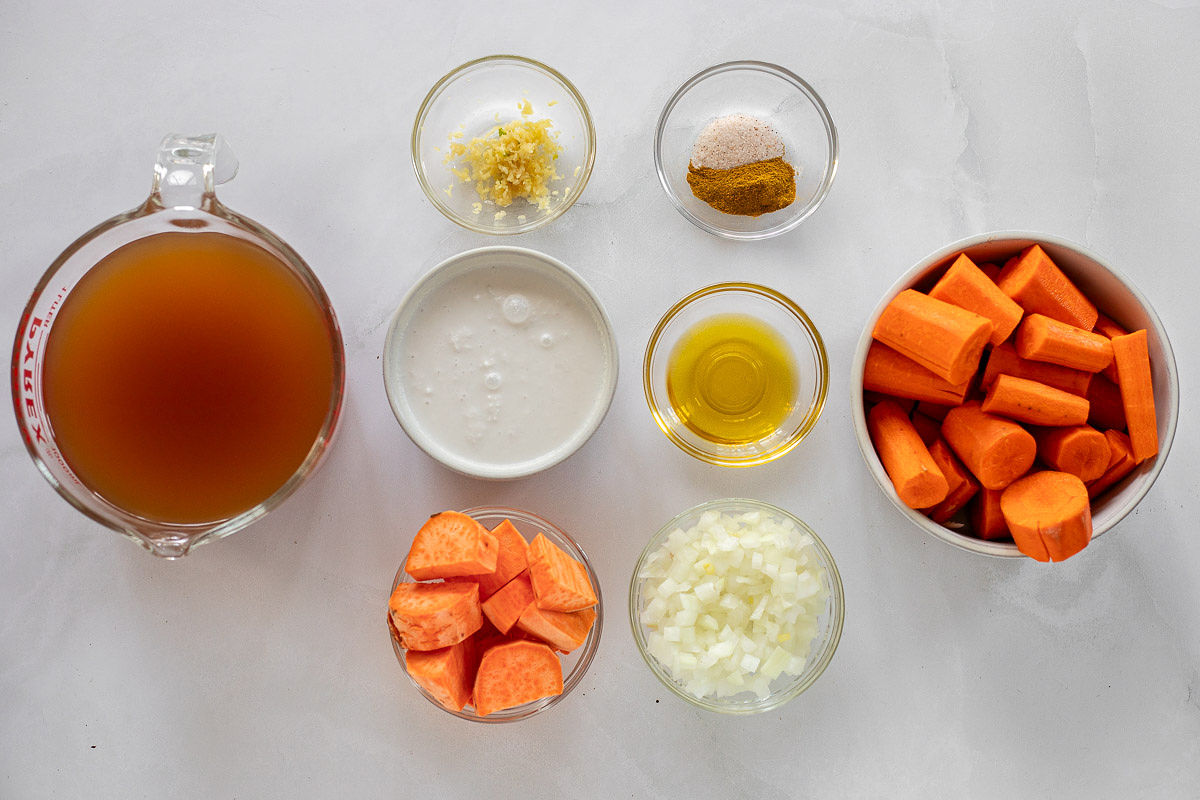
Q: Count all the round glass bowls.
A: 5